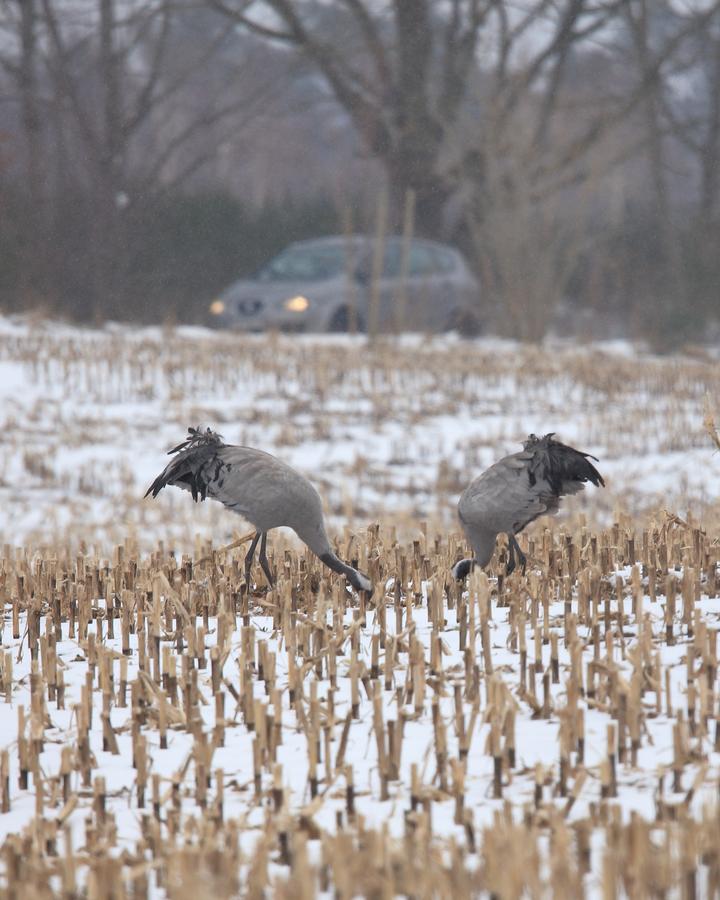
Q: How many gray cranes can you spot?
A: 2